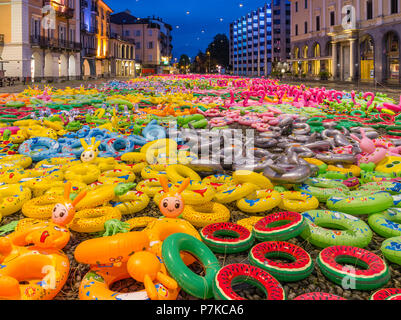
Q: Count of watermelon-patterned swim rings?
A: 7